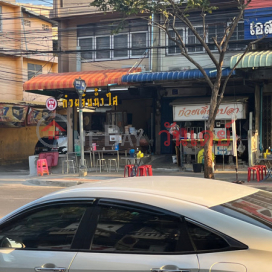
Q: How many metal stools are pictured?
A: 4